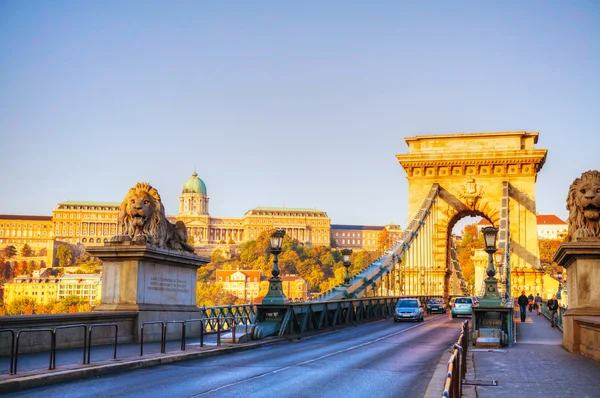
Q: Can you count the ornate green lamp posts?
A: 3